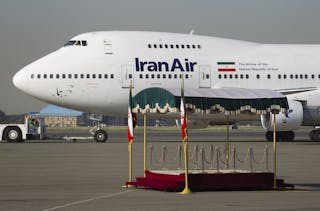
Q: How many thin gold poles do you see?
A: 5